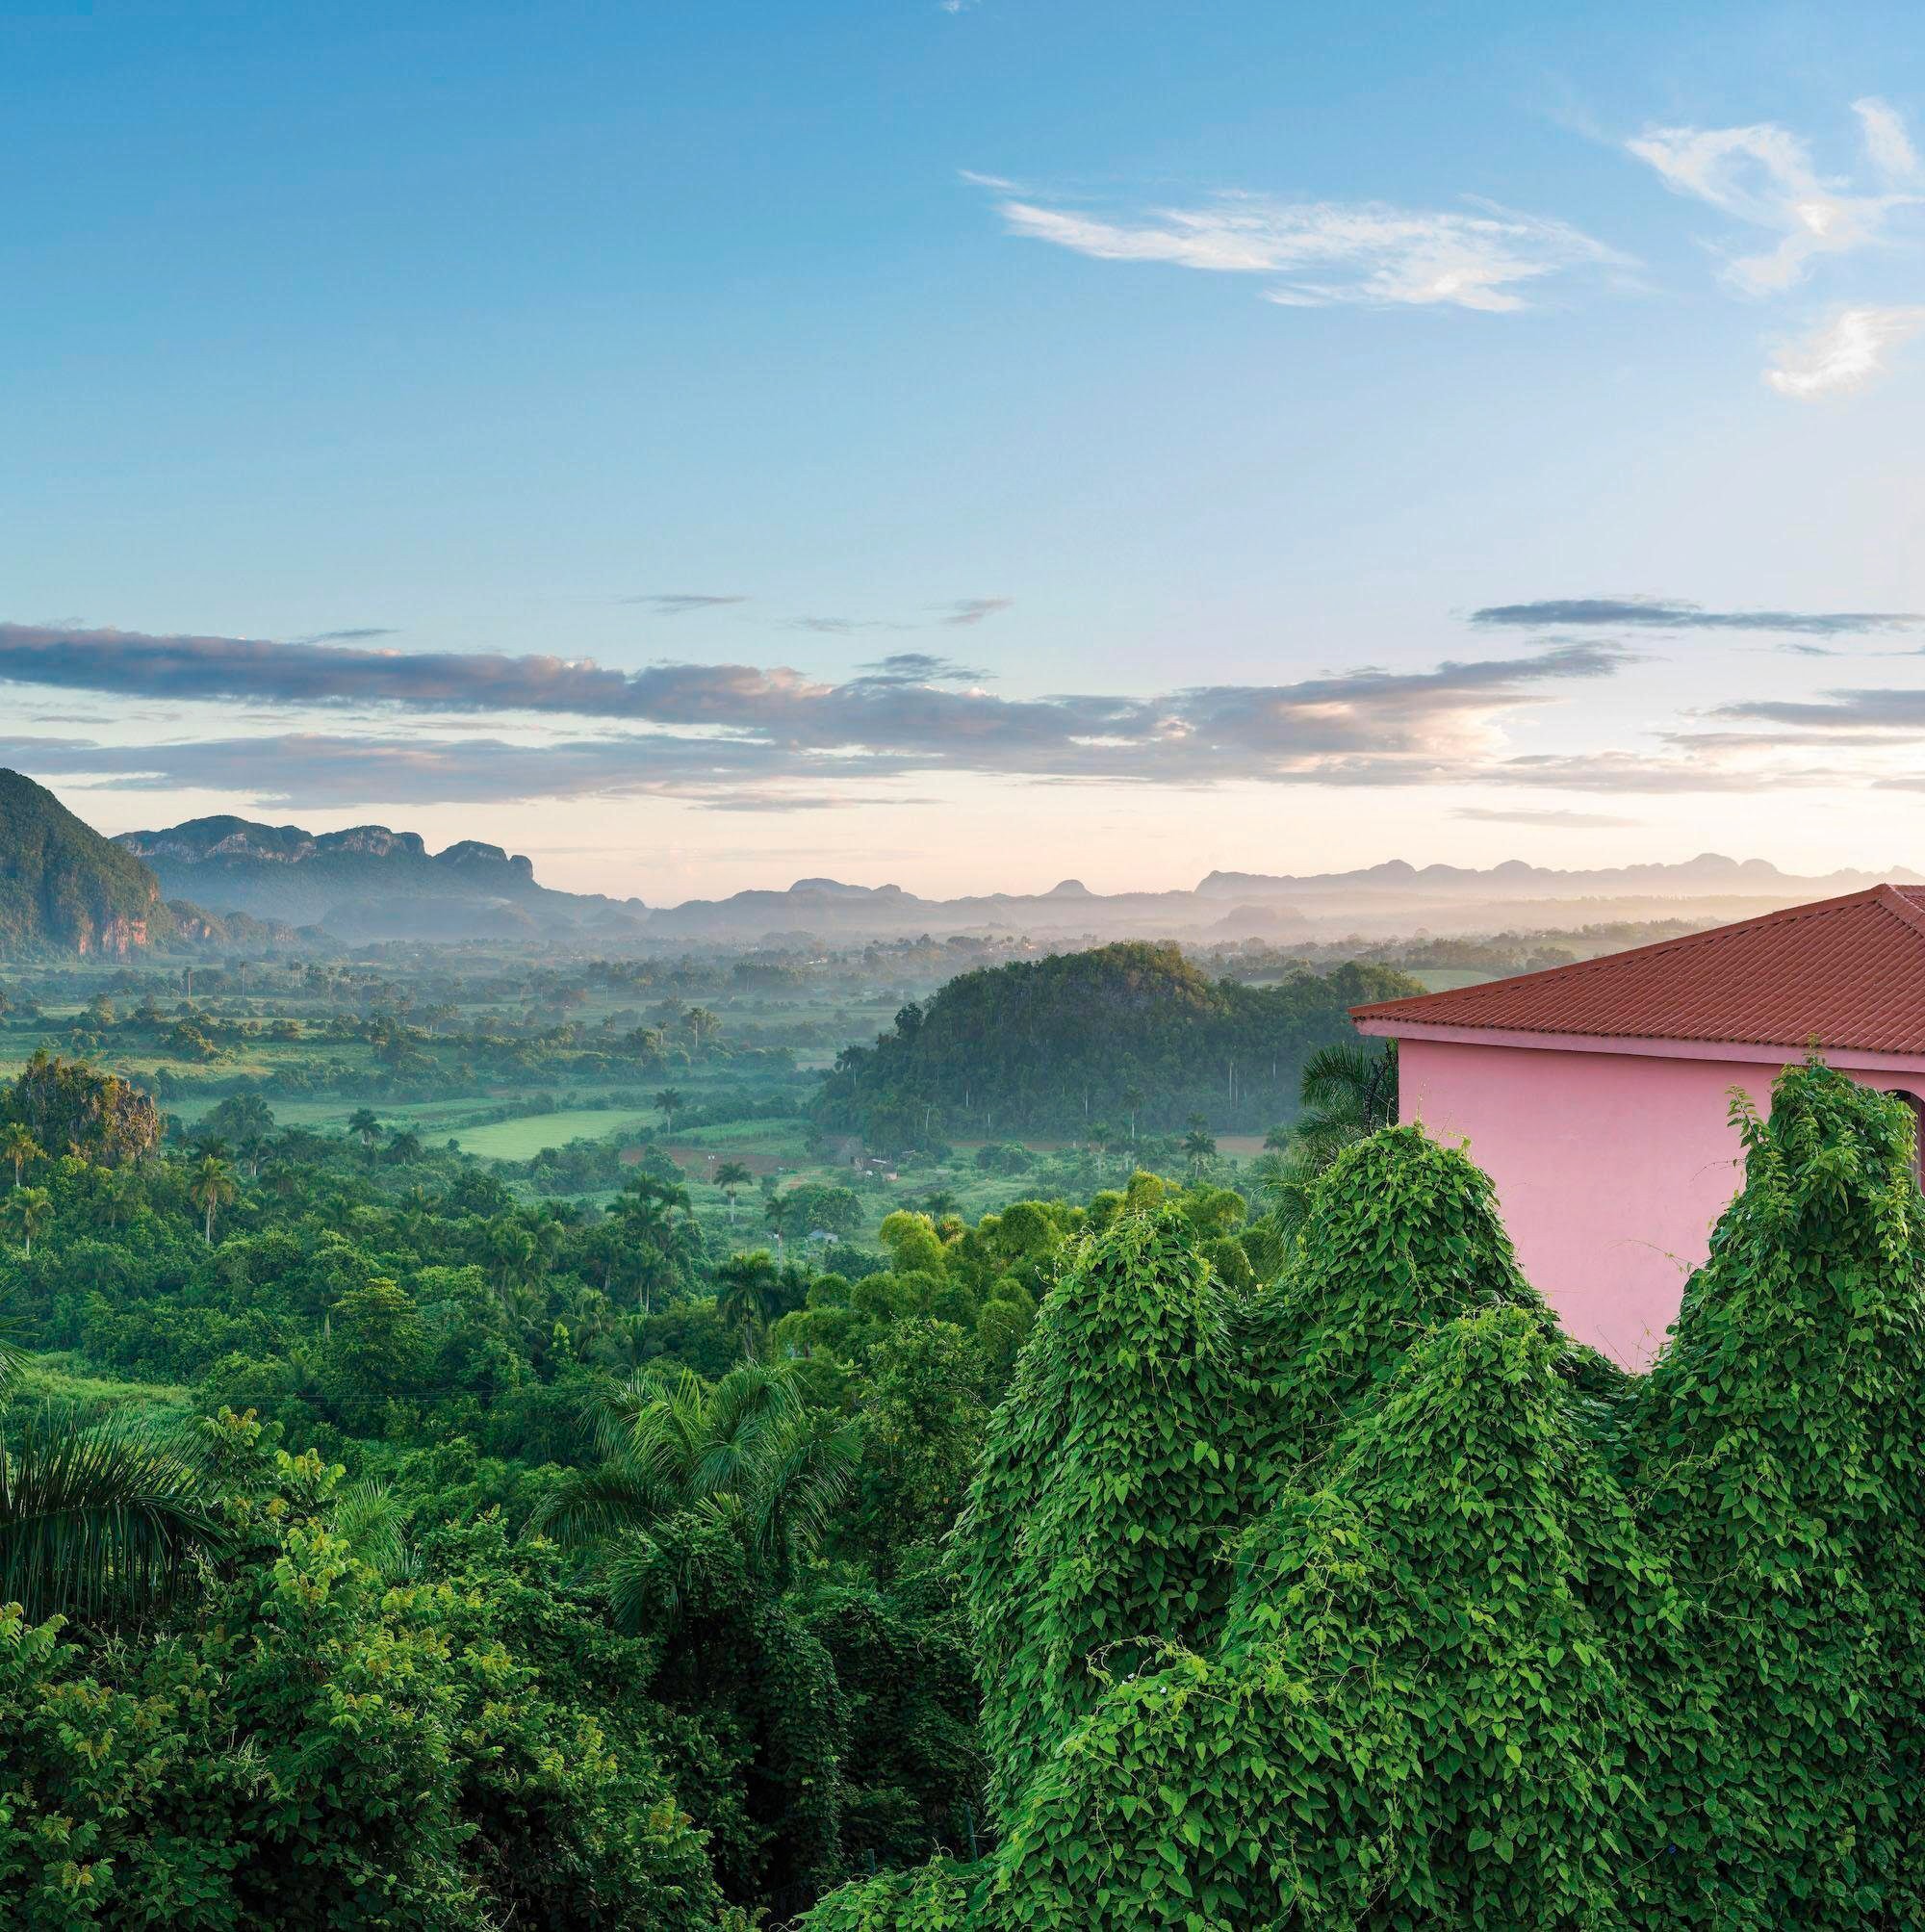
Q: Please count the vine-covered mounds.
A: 4